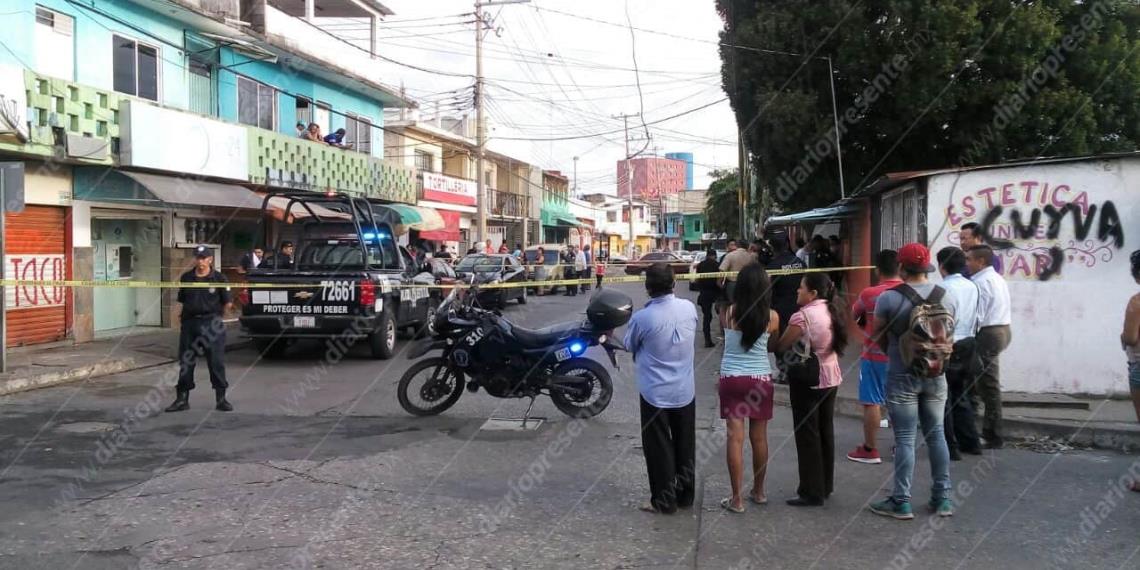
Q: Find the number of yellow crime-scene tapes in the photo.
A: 1